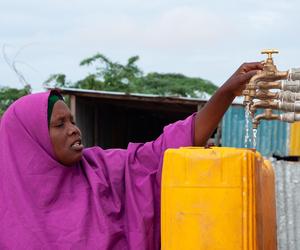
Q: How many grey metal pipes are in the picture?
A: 5